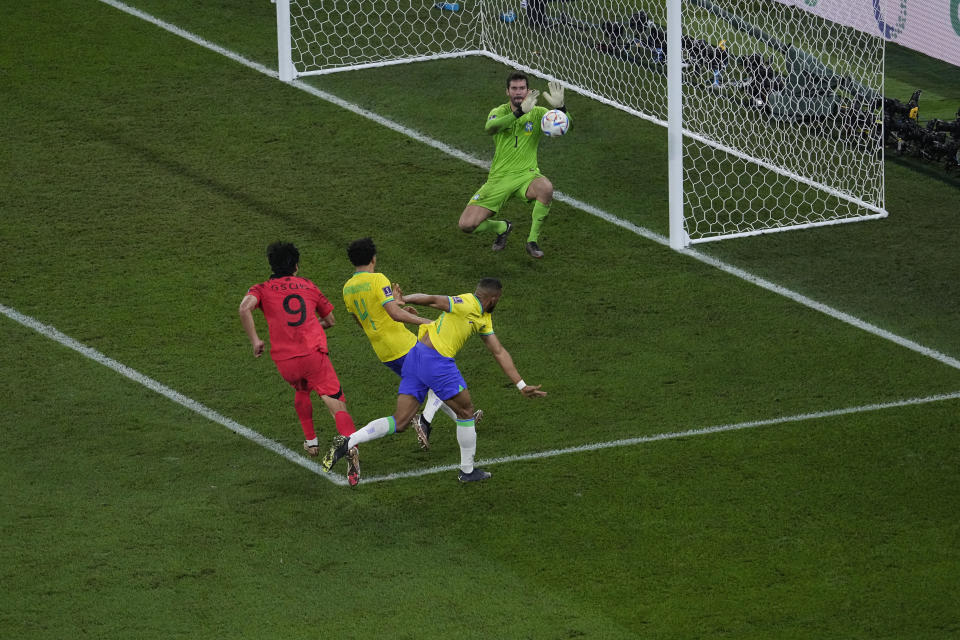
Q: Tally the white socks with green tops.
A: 2